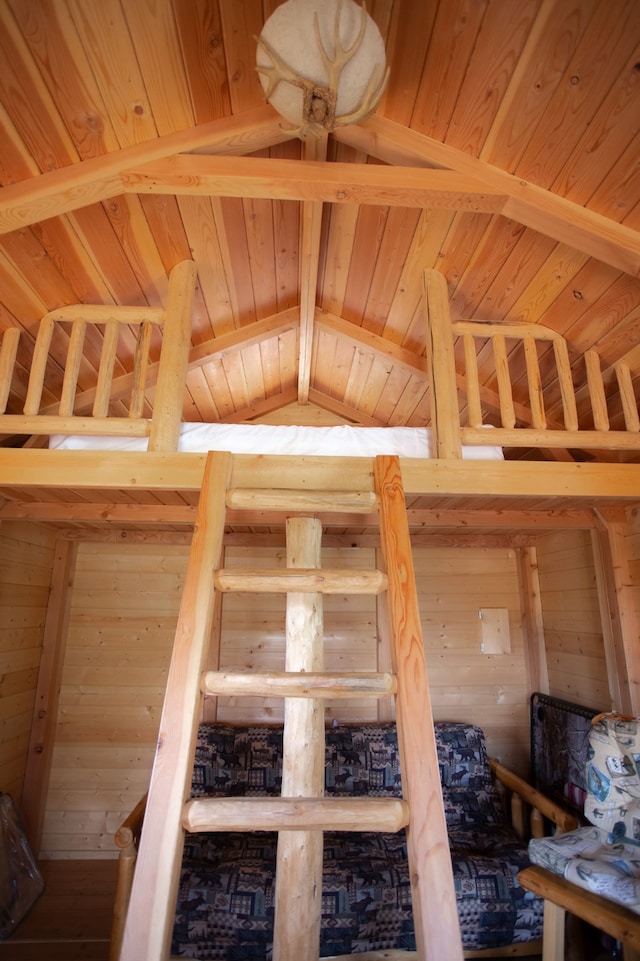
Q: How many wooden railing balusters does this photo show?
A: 11